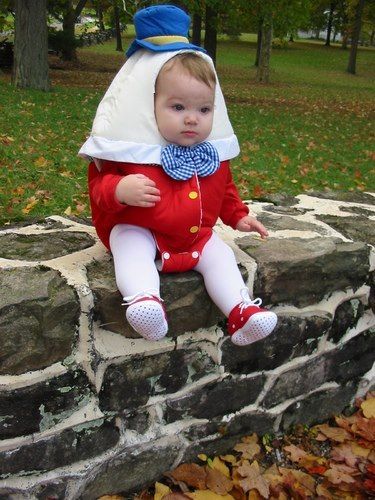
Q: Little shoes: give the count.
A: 2